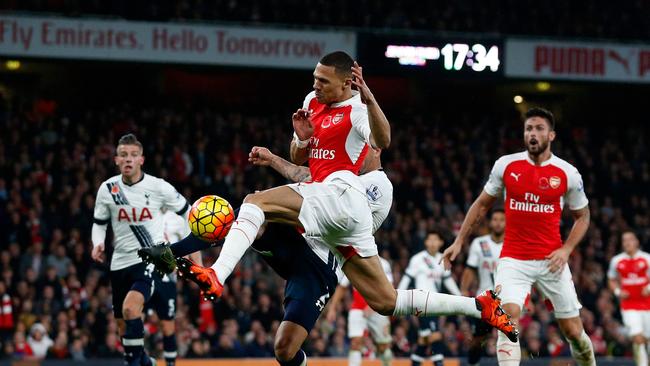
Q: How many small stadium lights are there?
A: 3